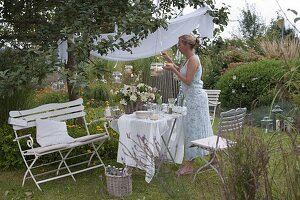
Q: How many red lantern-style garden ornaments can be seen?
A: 0